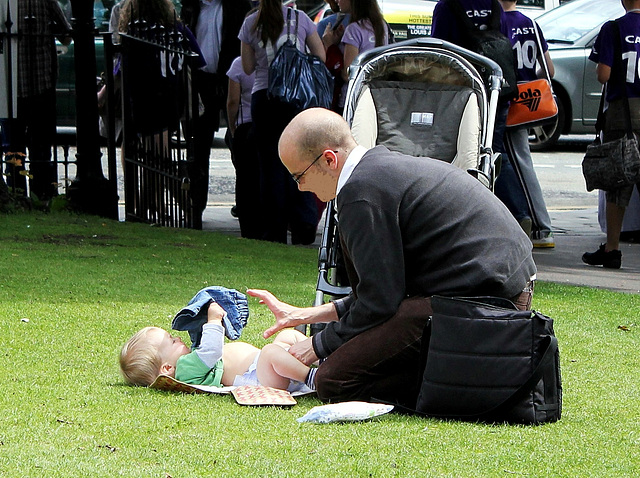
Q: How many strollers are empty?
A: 1